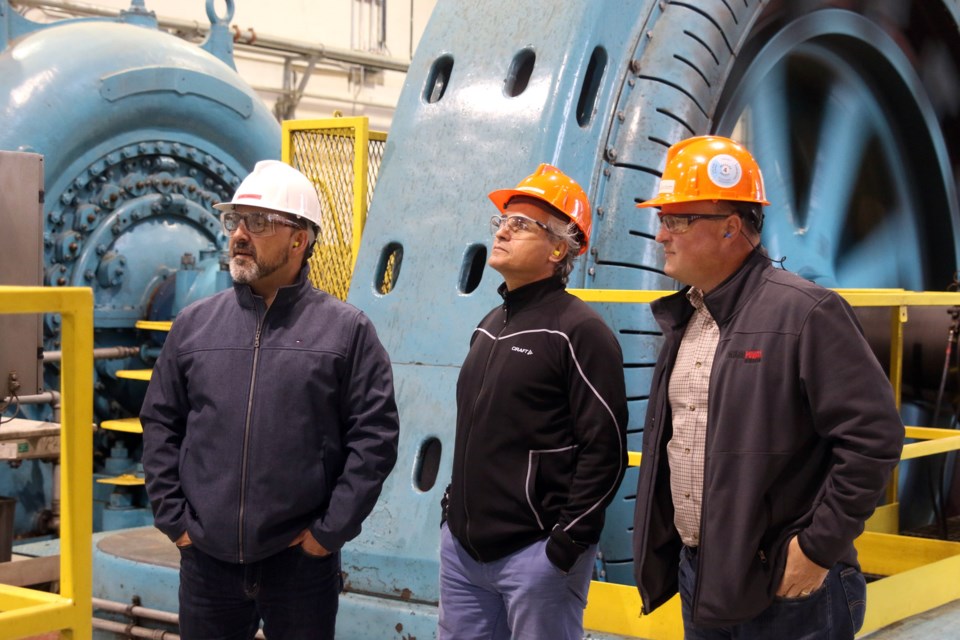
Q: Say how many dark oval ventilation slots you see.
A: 6